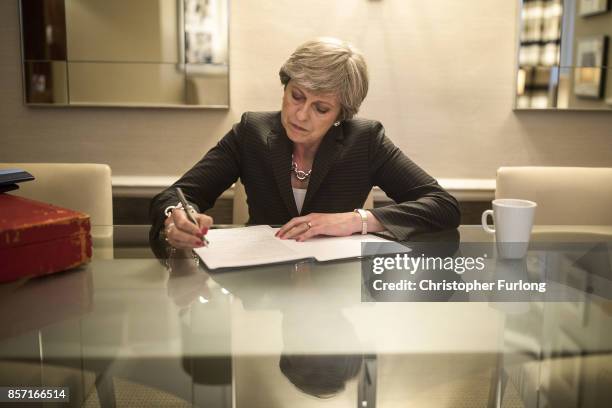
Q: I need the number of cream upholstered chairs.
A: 3